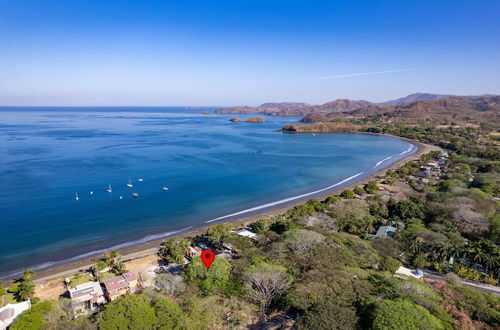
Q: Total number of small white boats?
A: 8